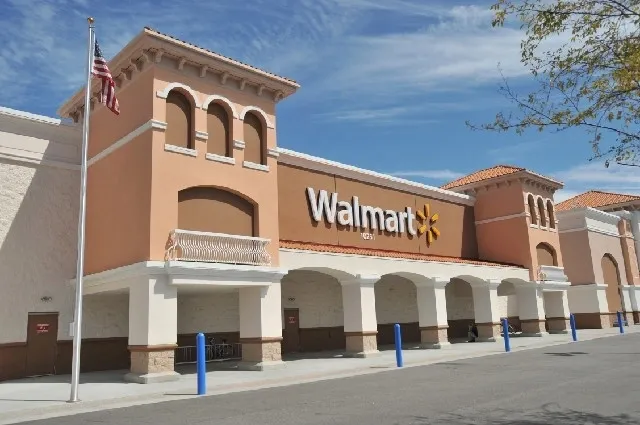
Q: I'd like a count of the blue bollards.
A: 5